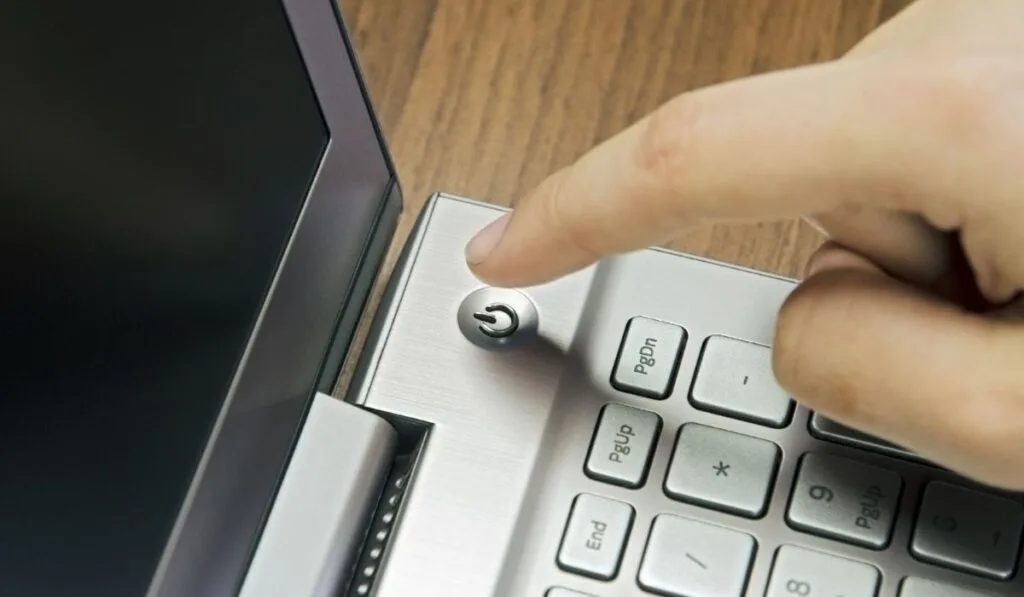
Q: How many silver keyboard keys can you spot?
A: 12